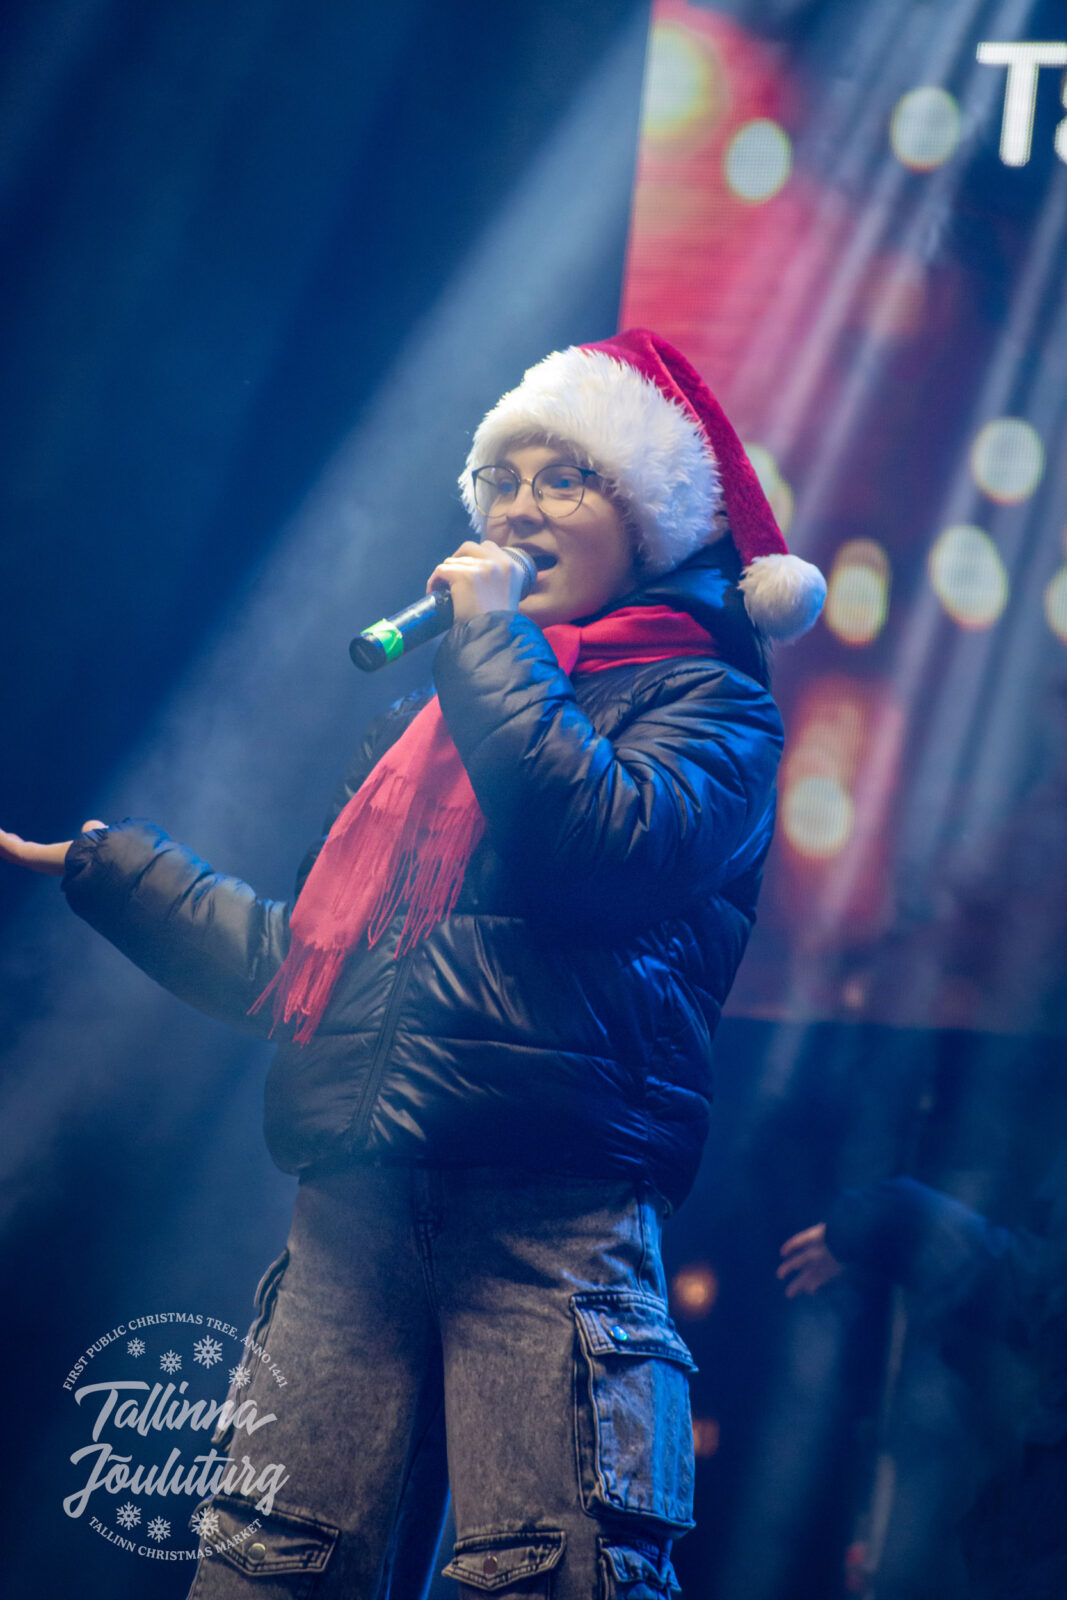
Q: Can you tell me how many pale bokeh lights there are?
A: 9